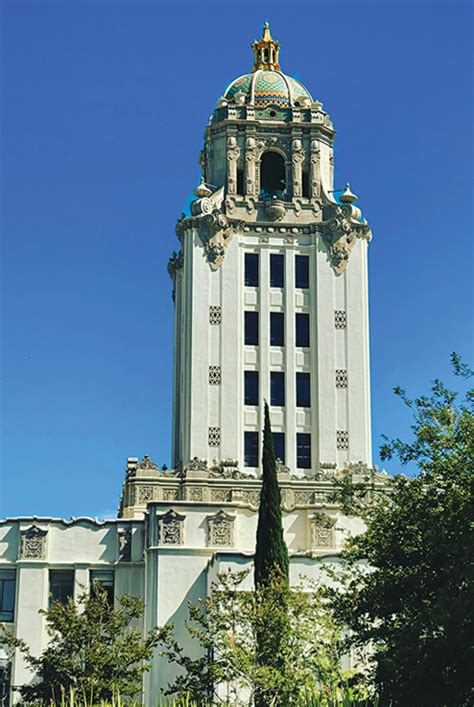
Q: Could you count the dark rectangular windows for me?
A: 15